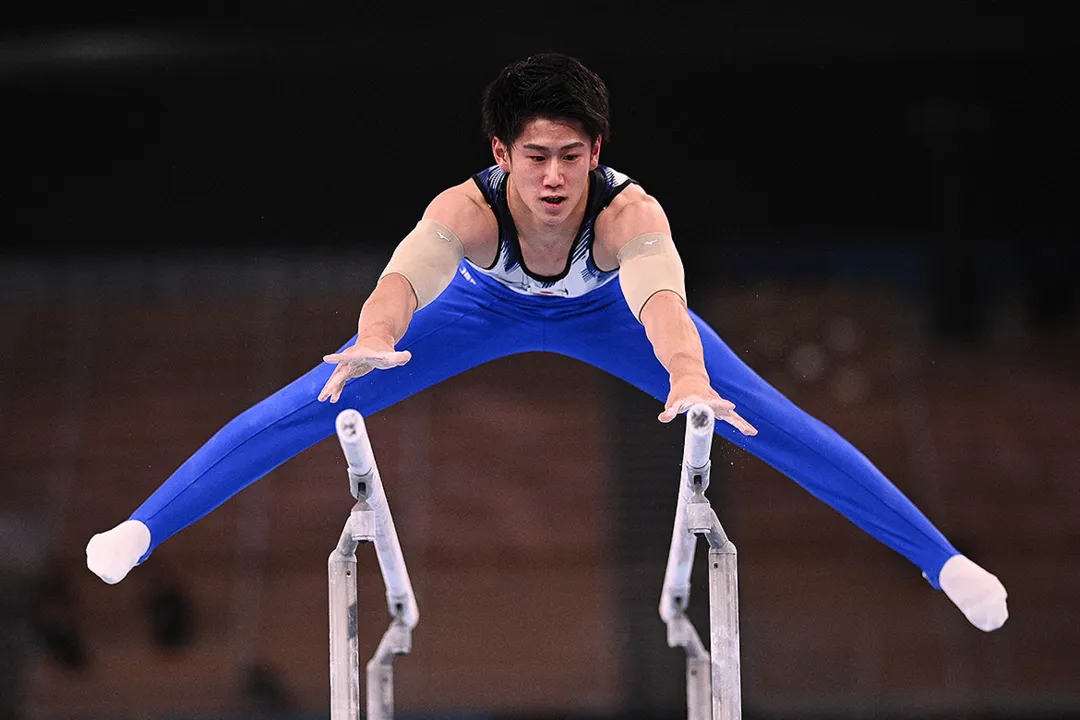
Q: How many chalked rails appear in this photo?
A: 2